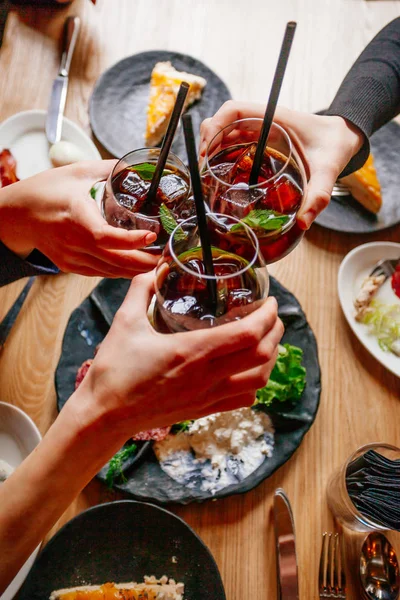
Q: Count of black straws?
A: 3